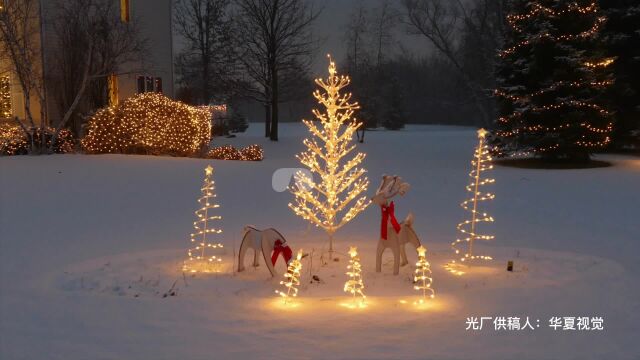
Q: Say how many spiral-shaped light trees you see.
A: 5